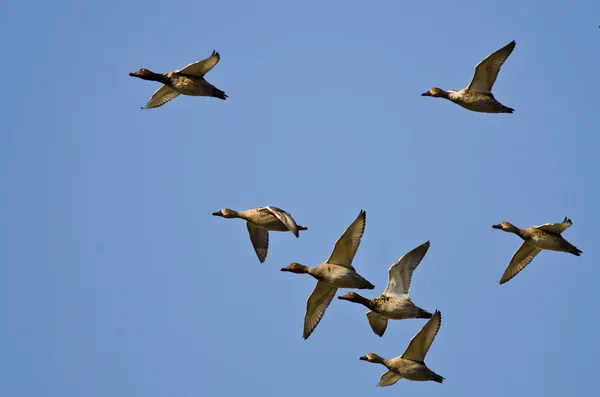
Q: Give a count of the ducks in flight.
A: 7